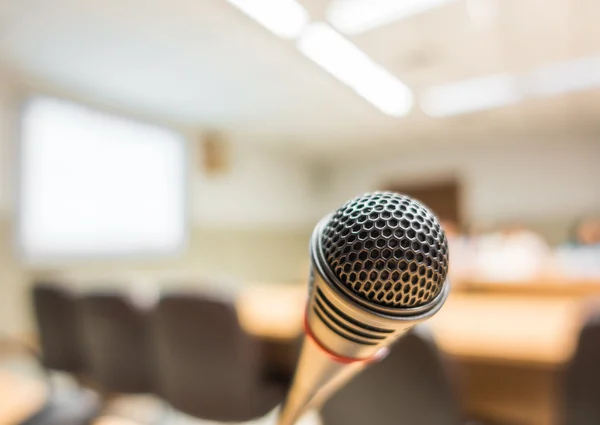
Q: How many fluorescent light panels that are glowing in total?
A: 5